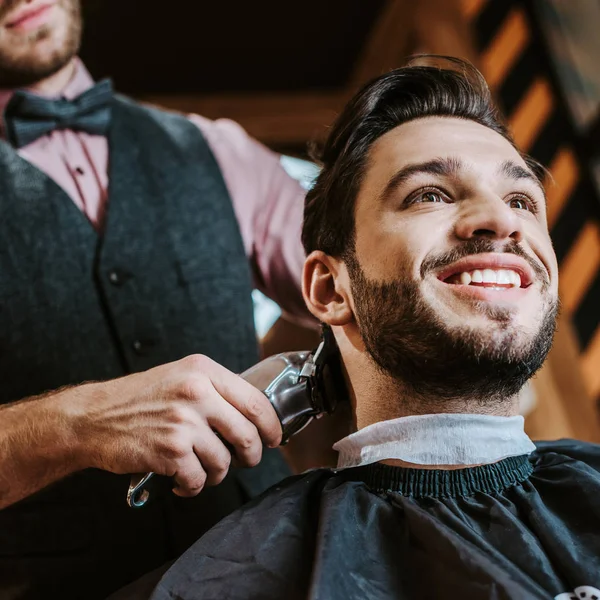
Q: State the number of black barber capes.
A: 1